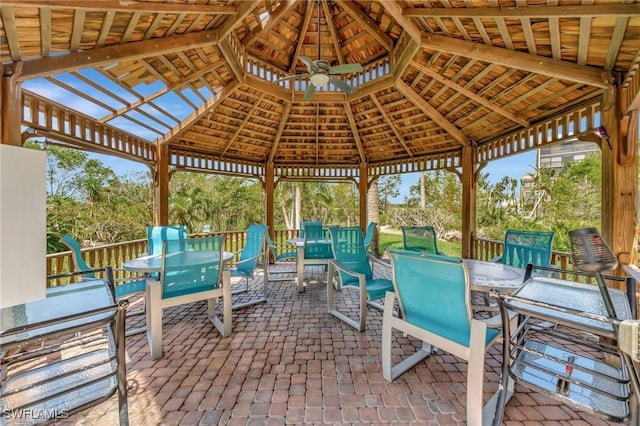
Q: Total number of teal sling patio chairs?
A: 12